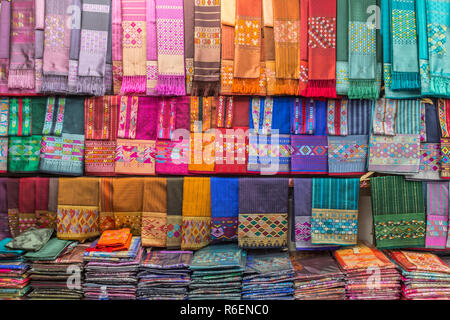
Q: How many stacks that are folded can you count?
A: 9